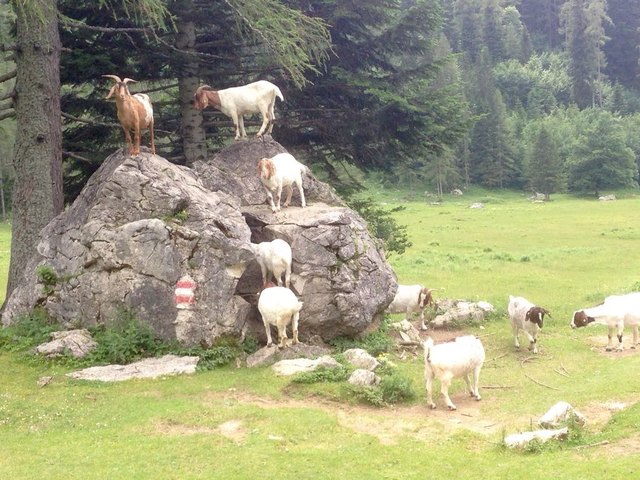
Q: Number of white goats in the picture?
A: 8